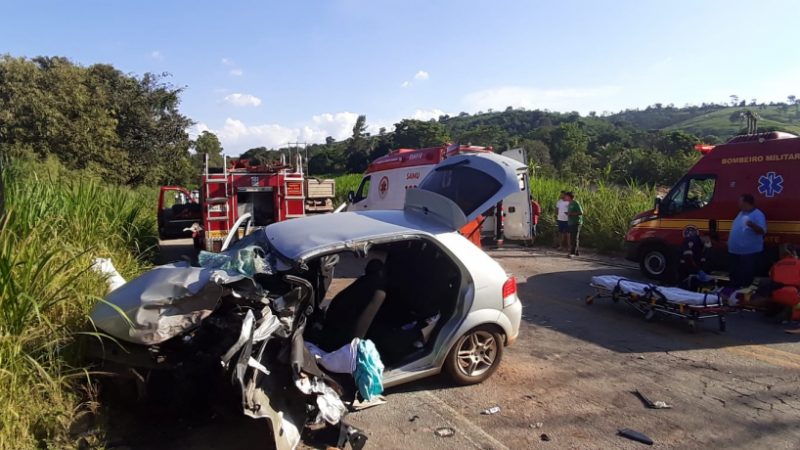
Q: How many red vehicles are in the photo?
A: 2